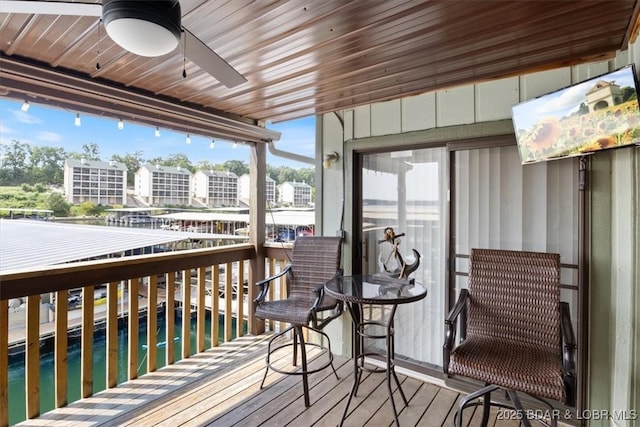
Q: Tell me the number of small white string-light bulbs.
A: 7